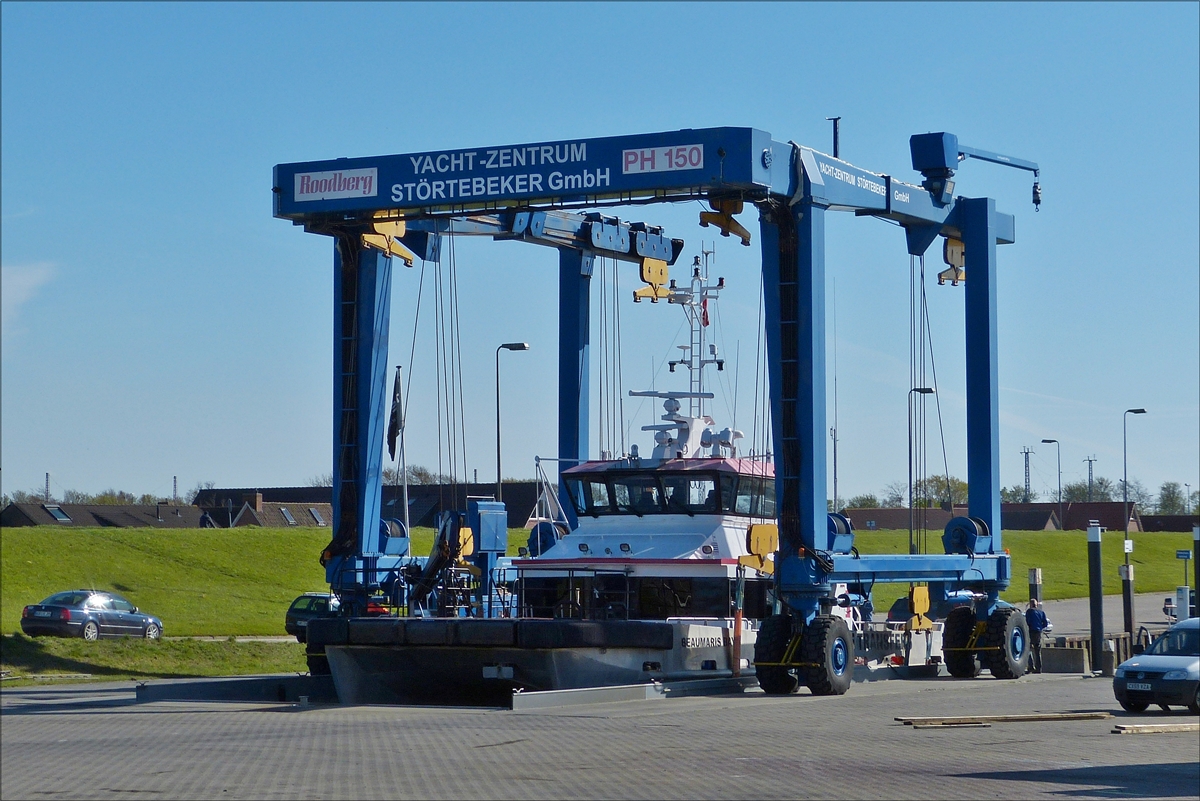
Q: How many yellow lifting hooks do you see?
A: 7